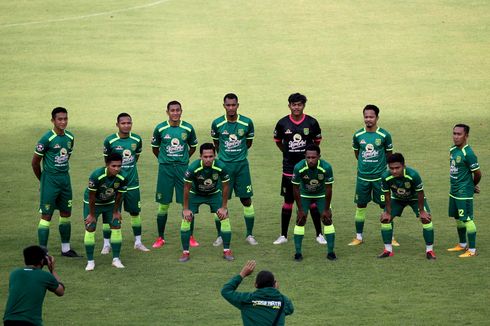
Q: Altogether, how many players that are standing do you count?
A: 7